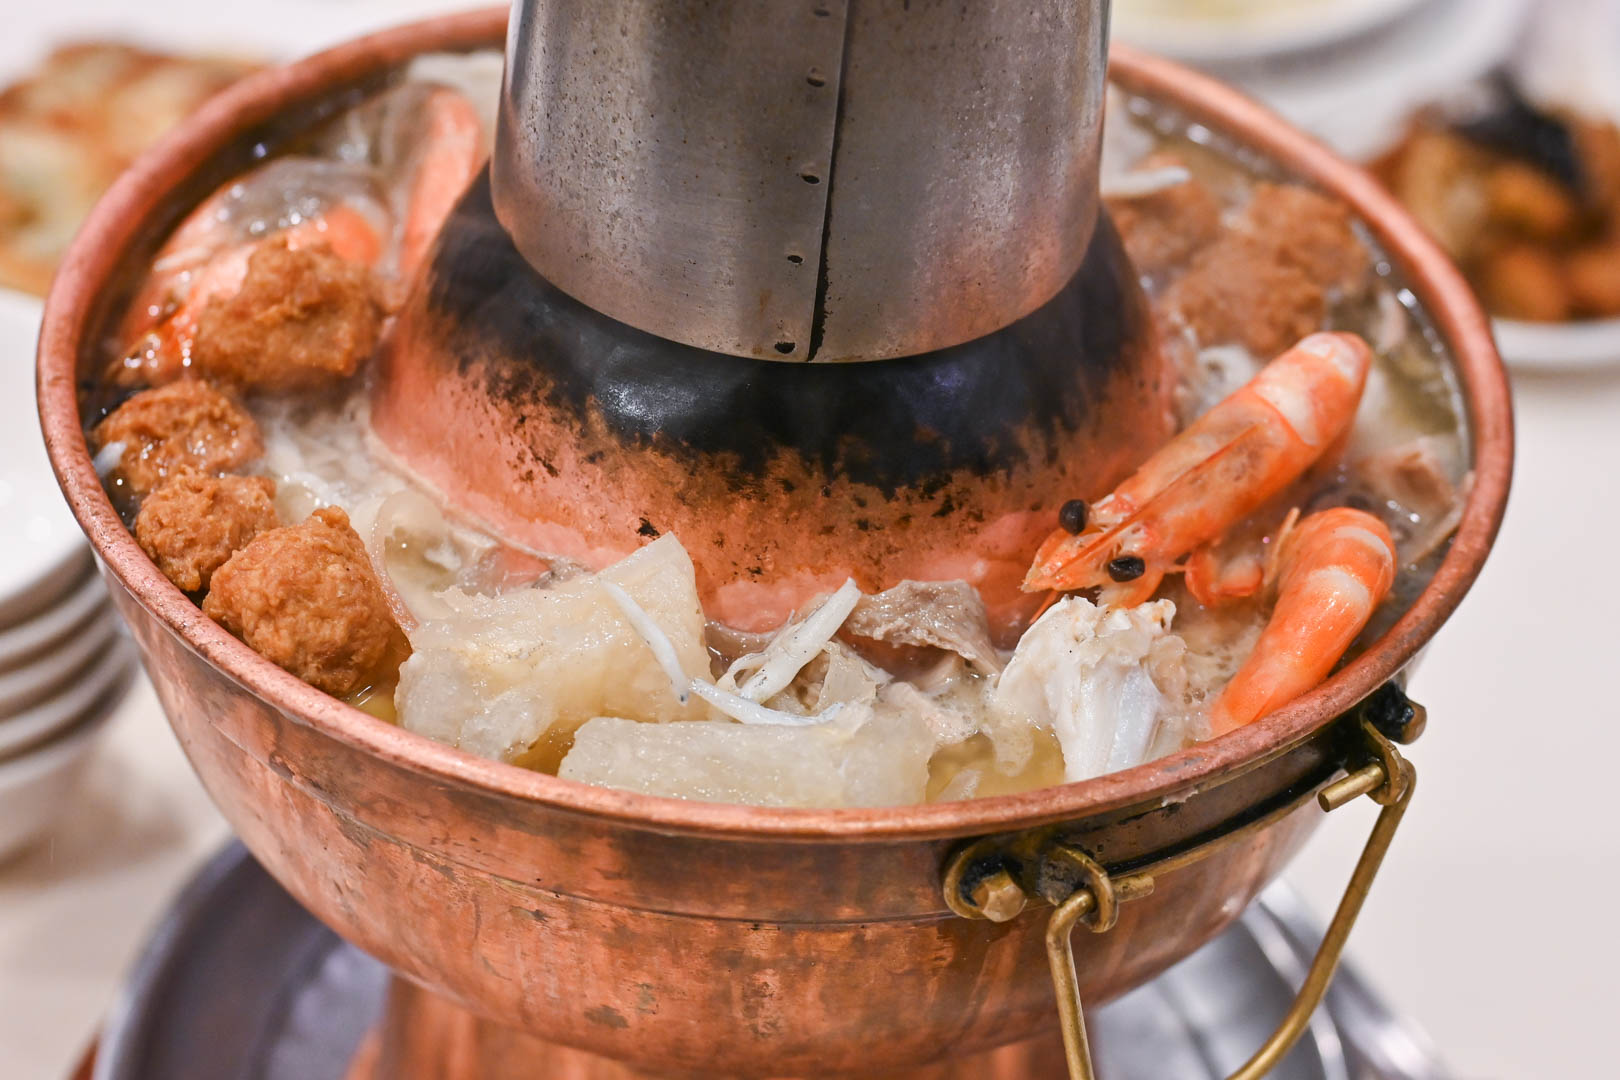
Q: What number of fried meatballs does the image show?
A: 7